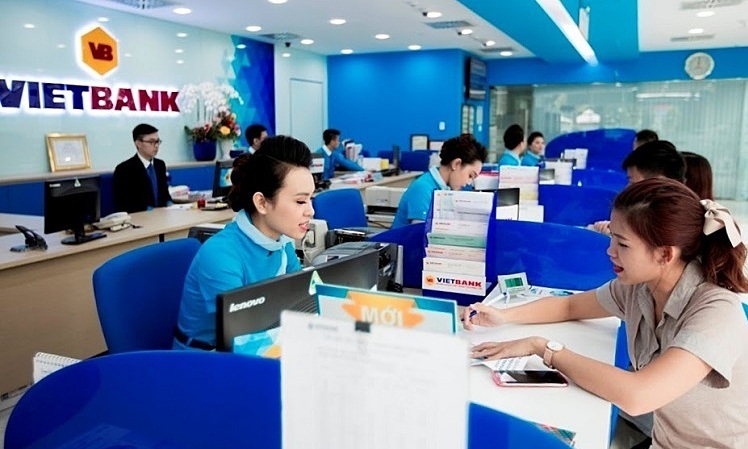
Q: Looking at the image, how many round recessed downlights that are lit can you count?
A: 14